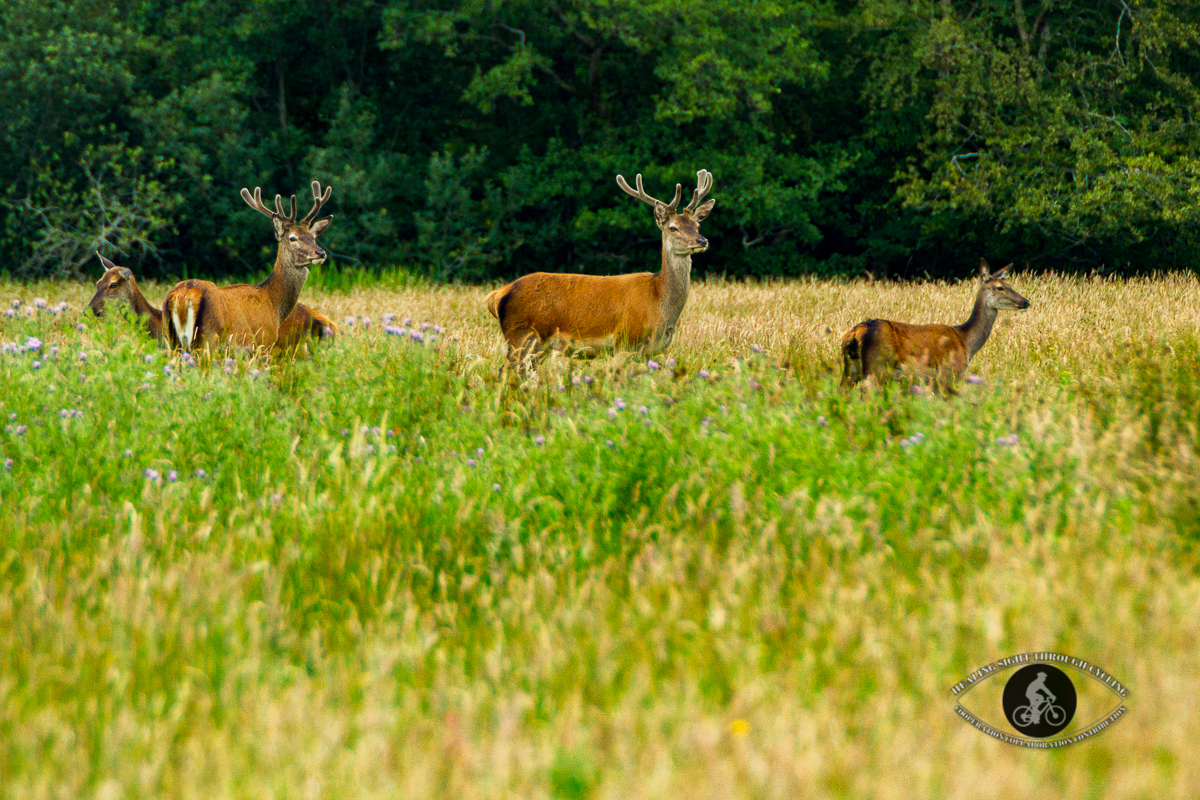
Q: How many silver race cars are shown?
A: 0